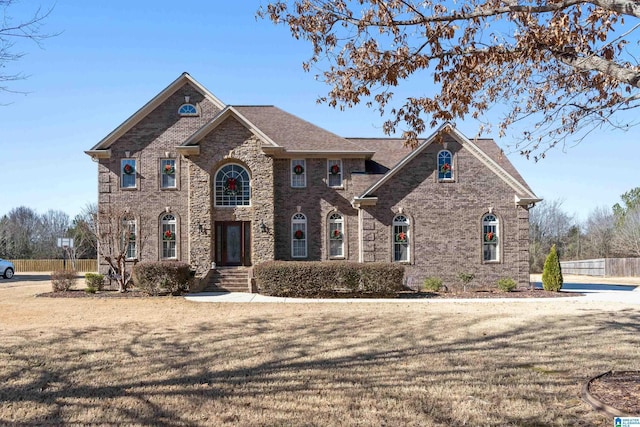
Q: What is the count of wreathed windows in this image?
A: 12